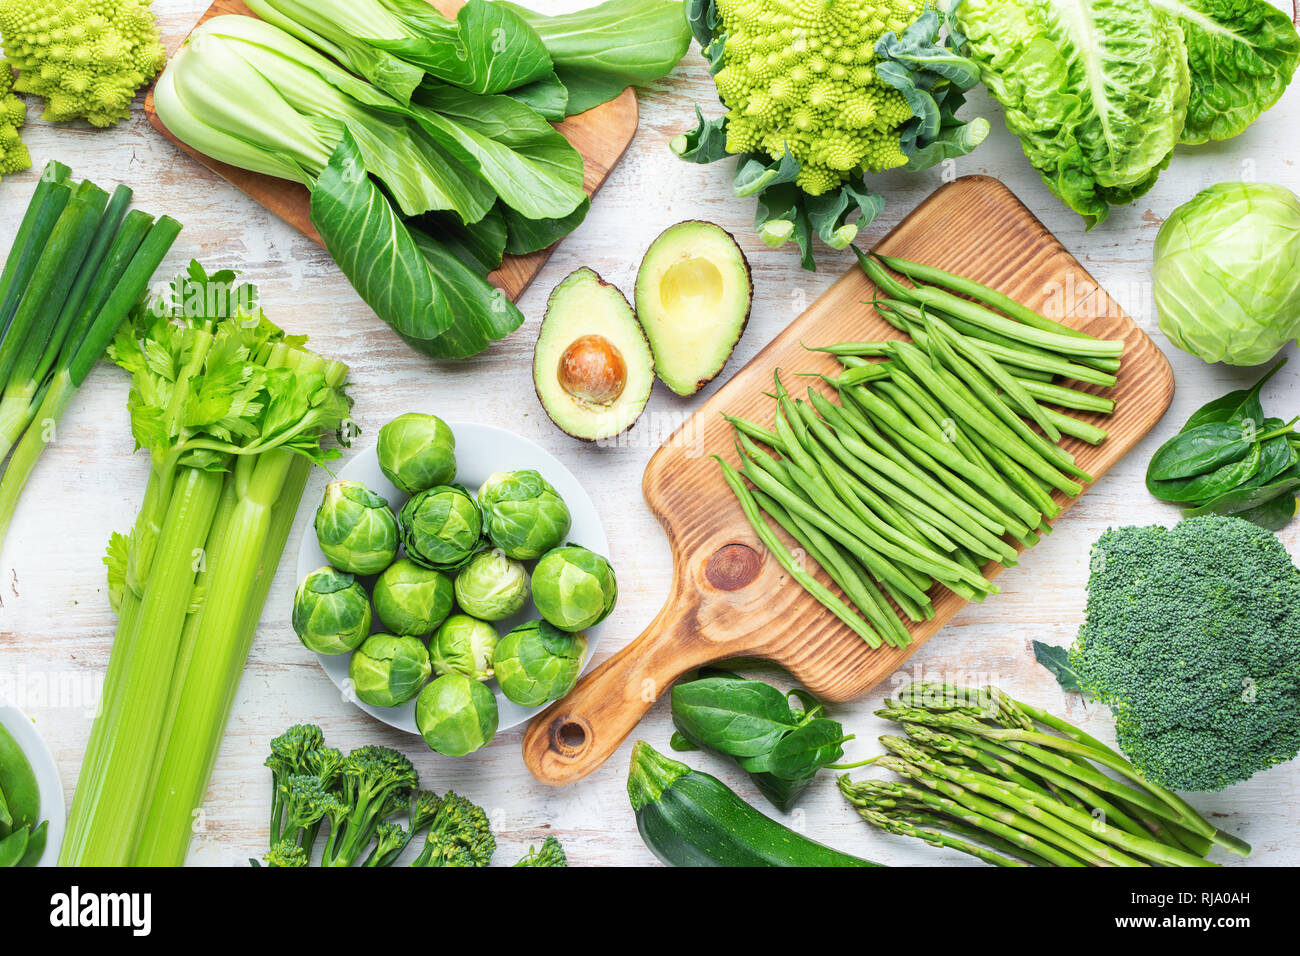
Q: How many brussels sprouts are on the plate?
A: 12